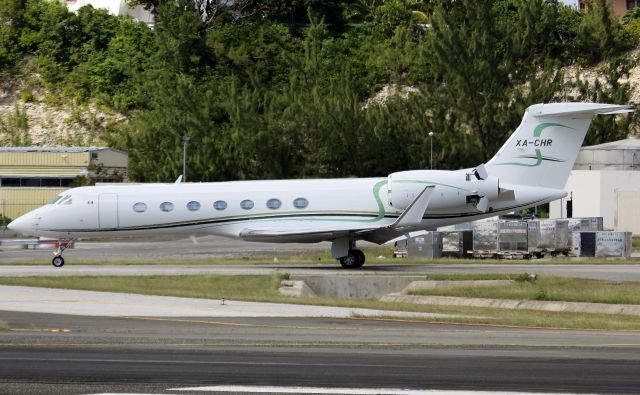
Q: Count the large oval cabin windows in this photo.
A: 7